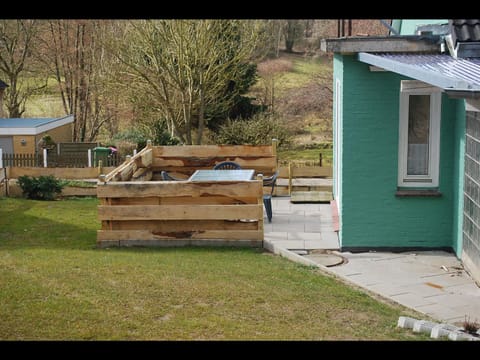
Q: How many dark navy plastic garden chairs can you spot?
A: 3